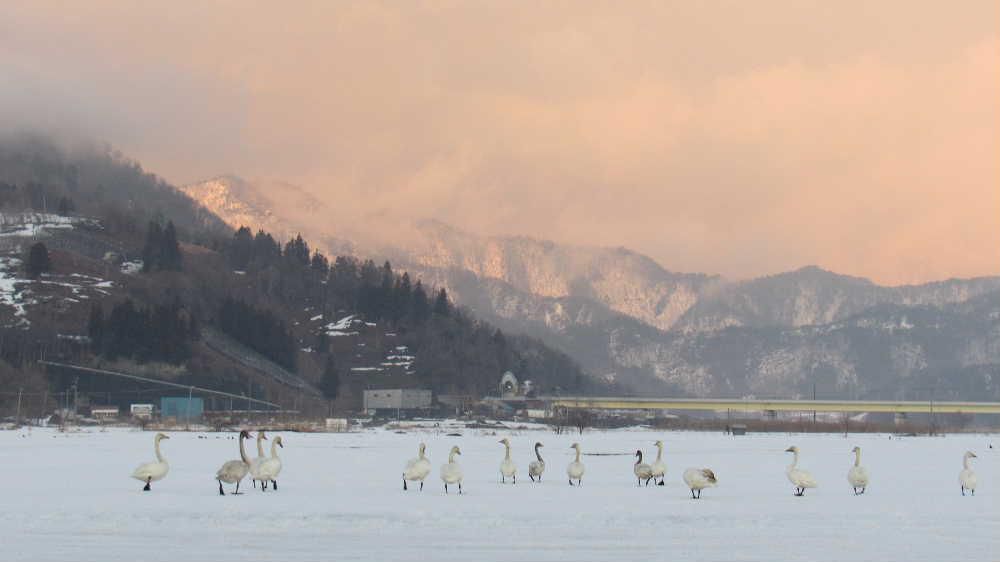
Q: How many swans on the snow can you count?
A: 15